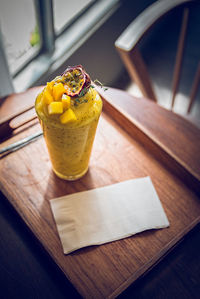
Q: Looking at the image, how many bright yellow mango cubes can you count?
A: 6